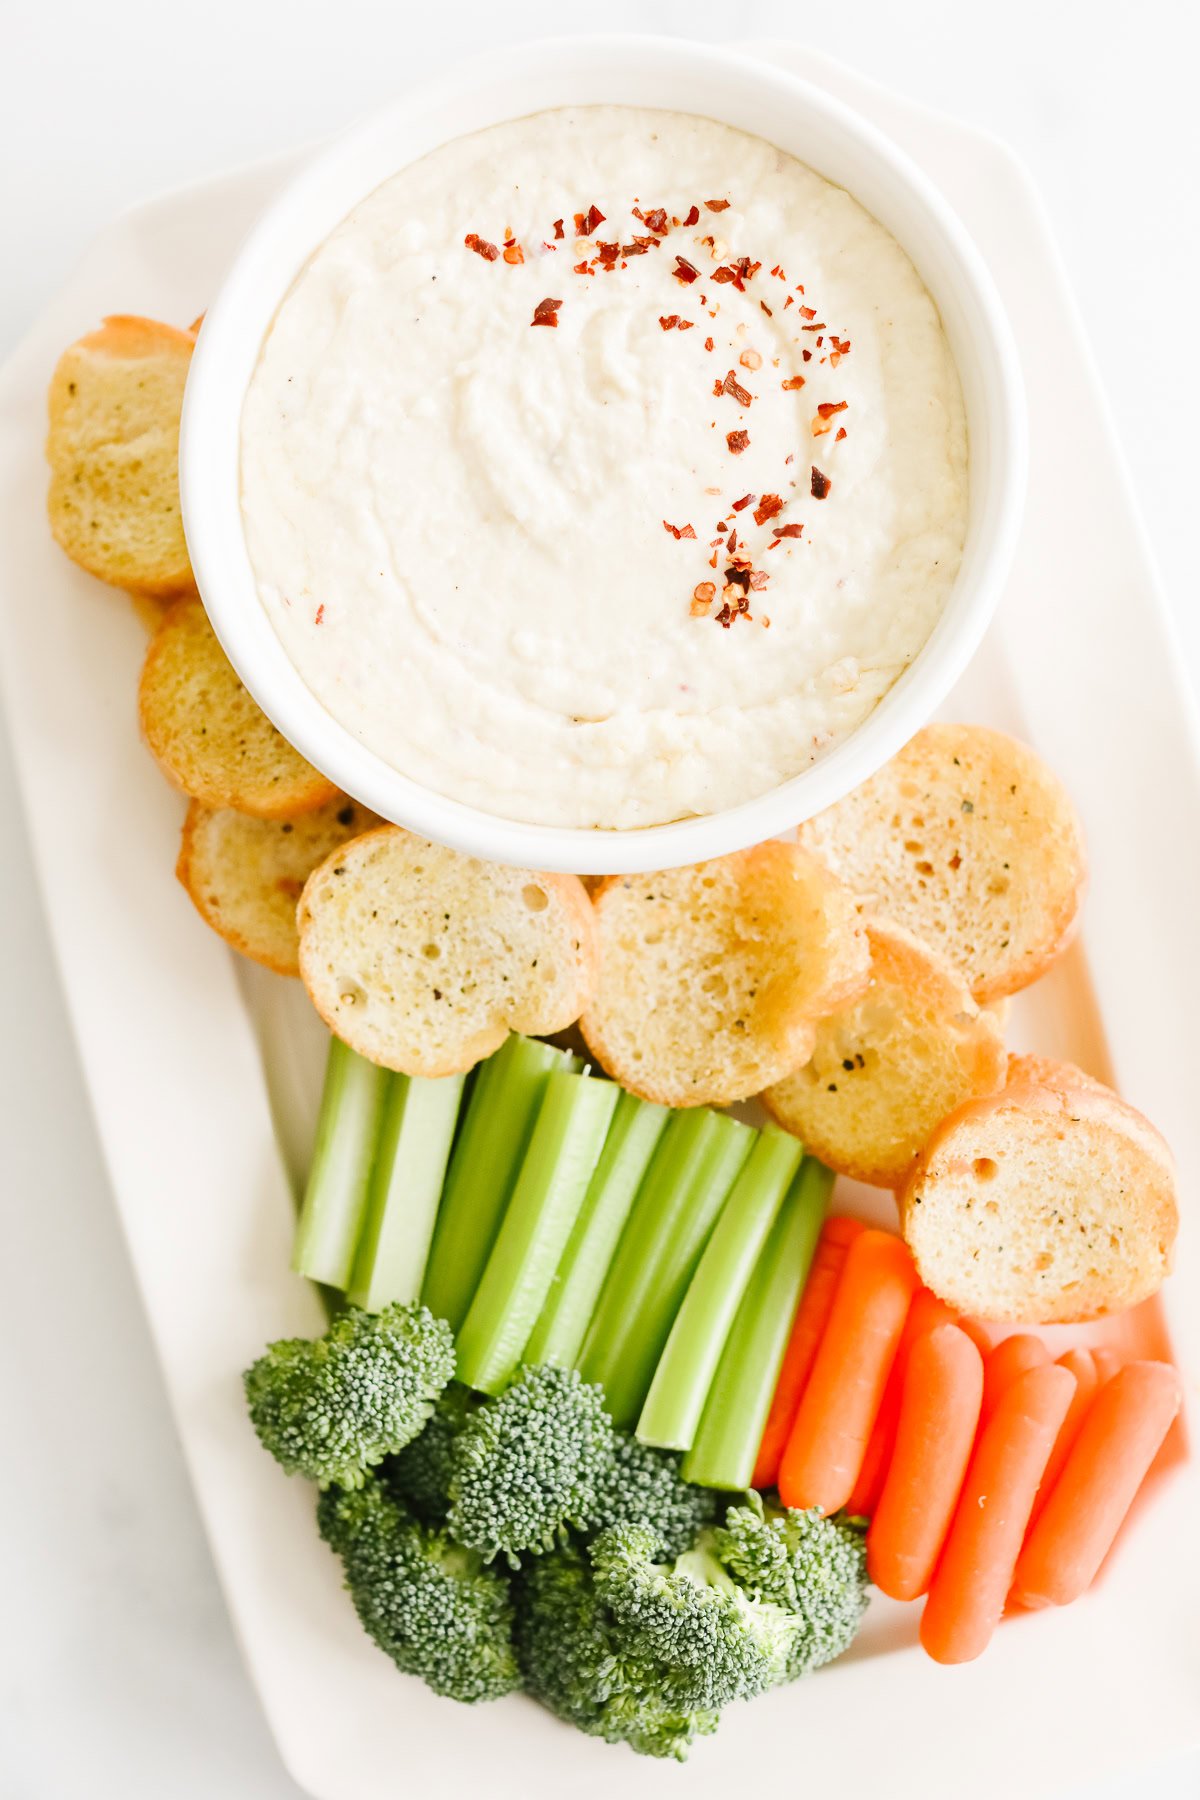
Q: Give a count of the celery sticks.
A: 8